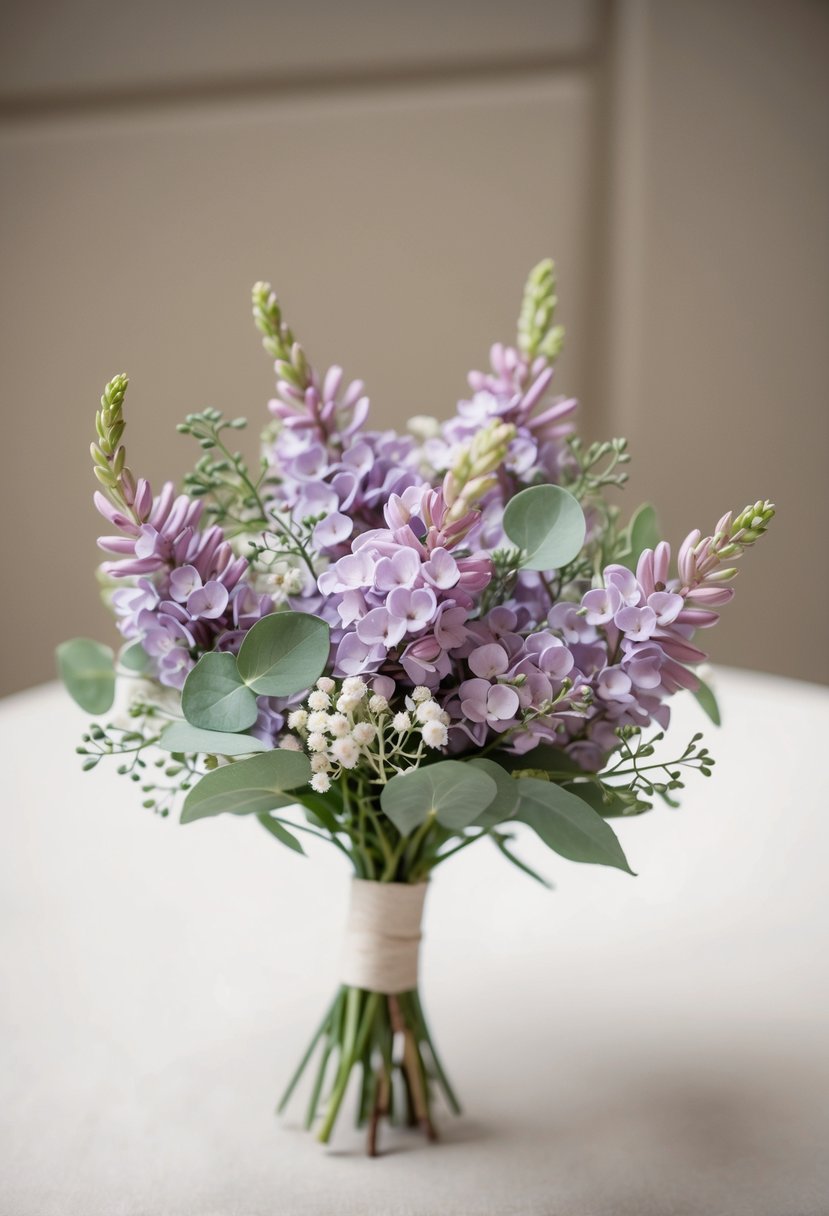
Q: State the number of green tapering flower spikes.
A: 5